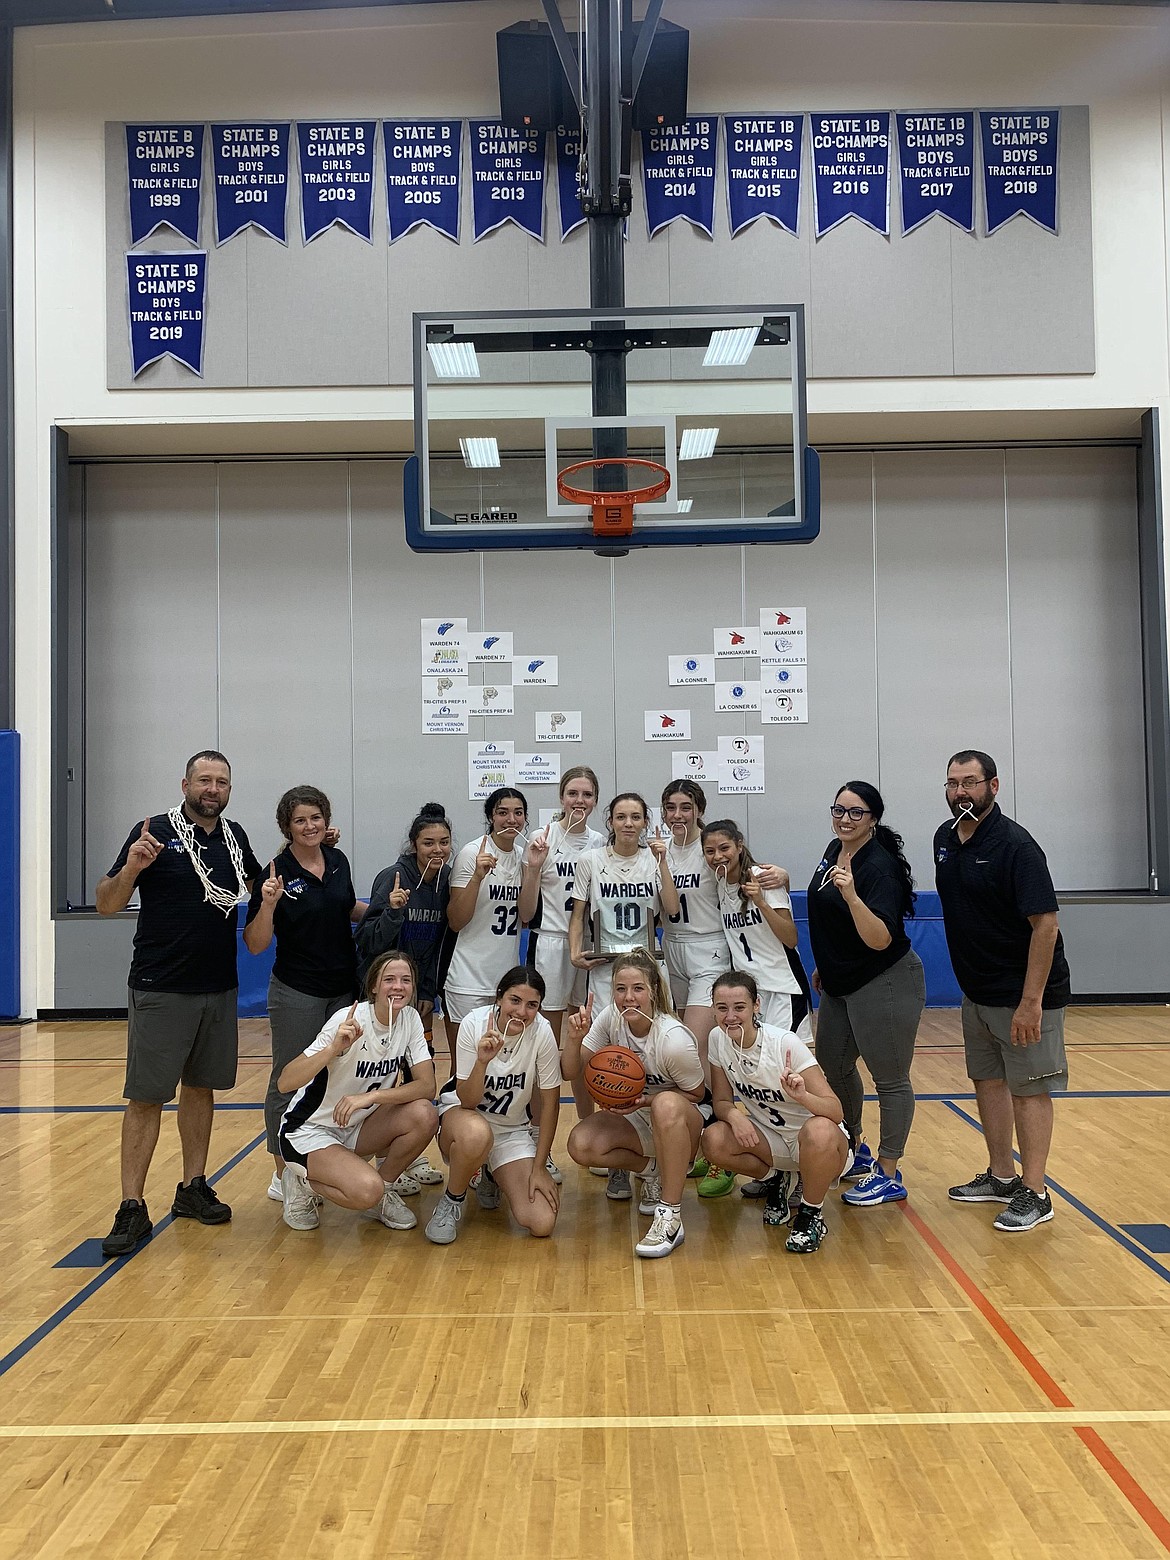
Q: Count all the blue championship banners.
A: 12